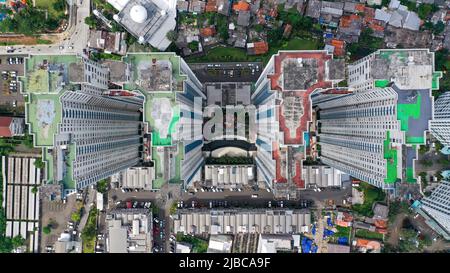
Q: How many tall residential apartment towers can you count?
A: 4